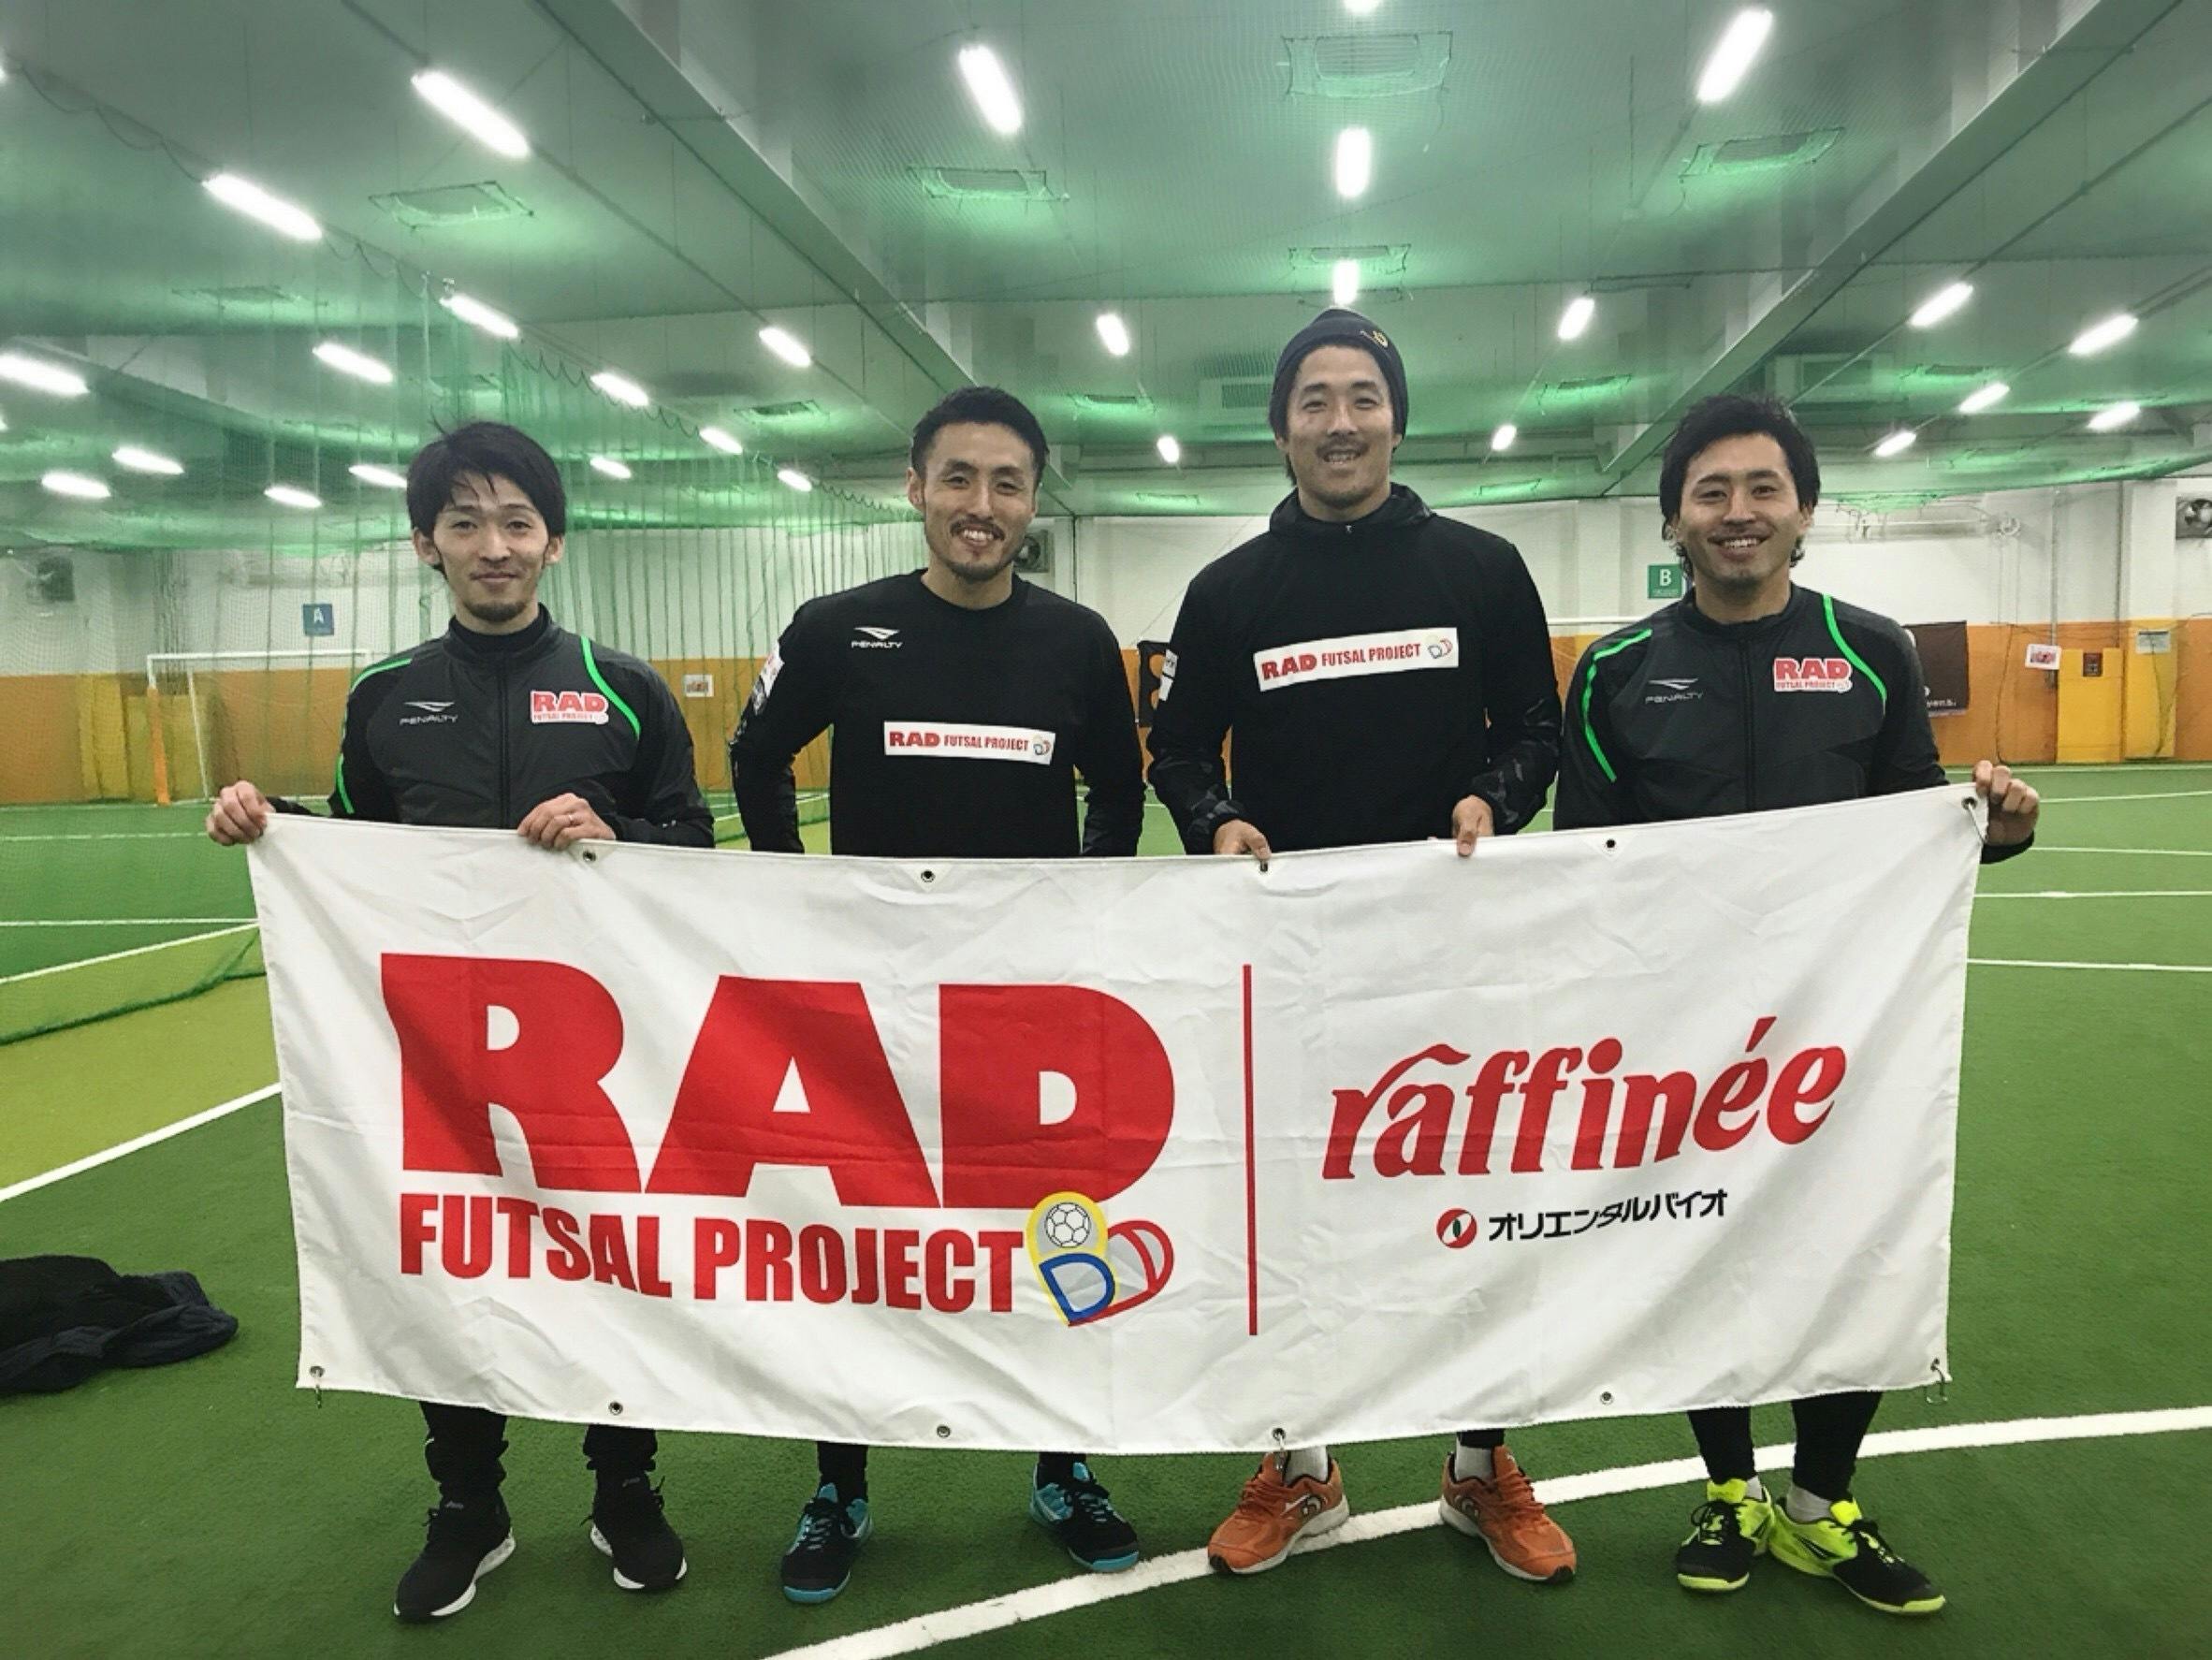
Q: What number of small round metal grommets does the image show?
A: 11